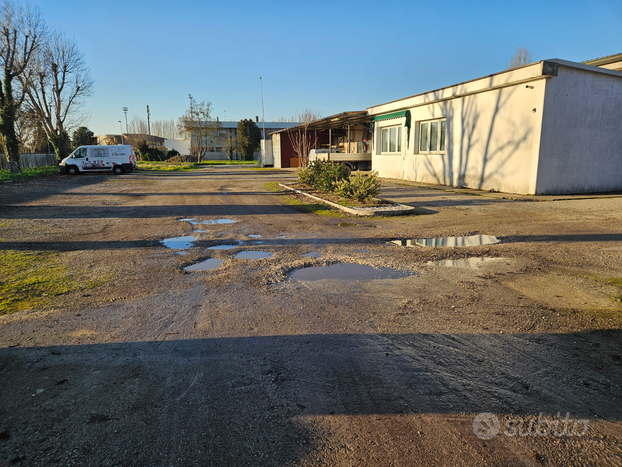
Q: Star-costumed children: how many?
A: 0